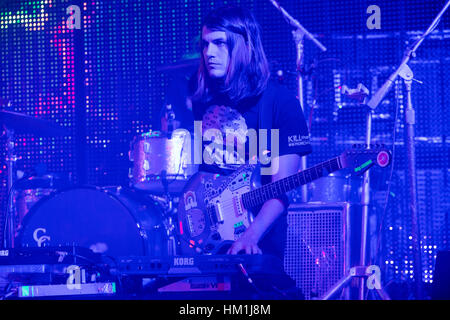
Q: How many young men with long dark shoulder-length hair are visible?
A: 1